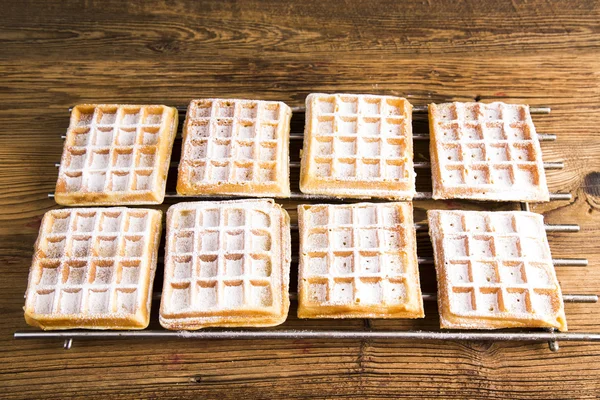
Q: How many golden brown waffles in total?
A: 8